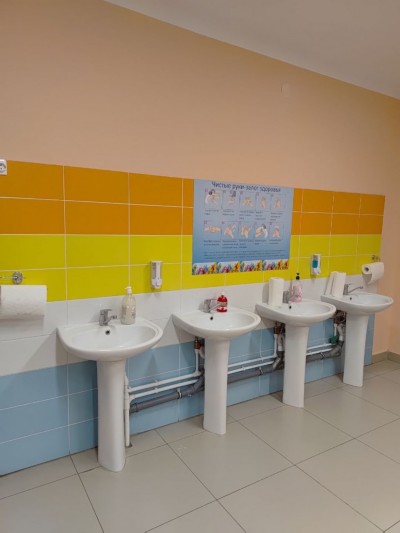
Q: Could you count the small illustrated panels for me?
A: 10